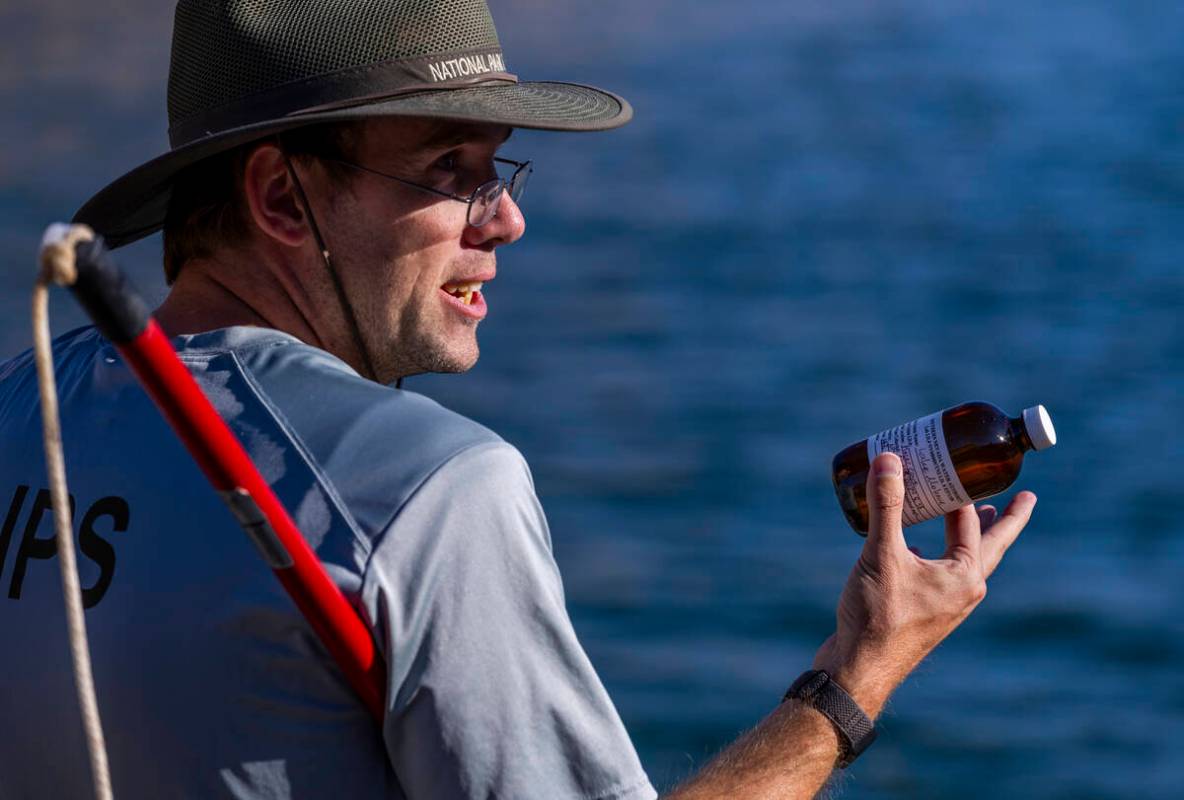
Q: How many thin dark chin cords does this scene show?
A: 1